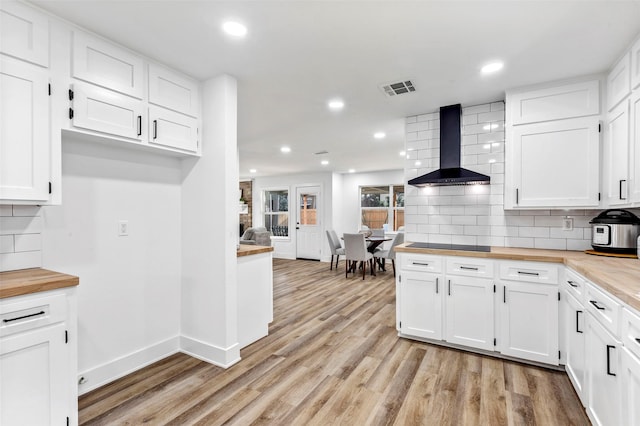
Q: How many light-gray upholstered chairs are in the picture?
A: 4